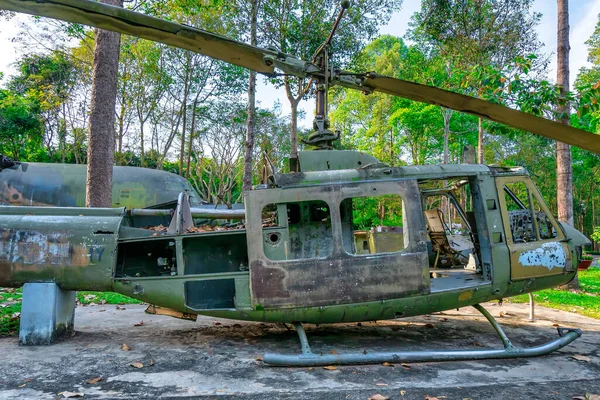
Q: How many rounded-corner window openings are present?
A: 2